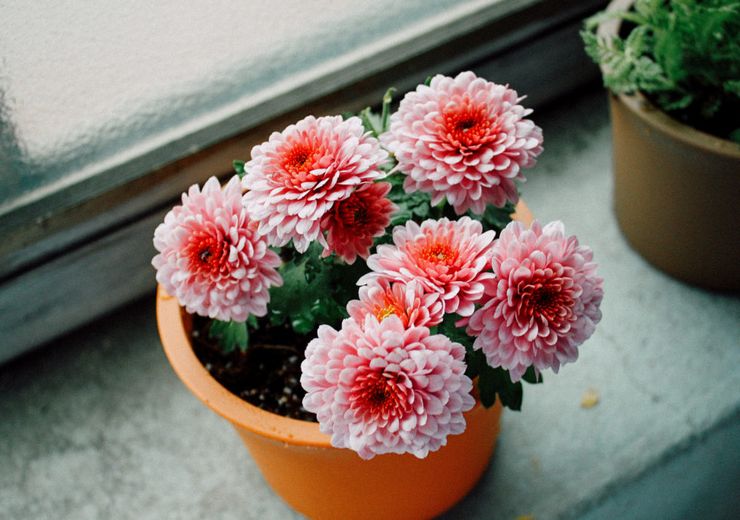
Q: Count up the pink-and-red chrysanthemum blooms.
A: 8